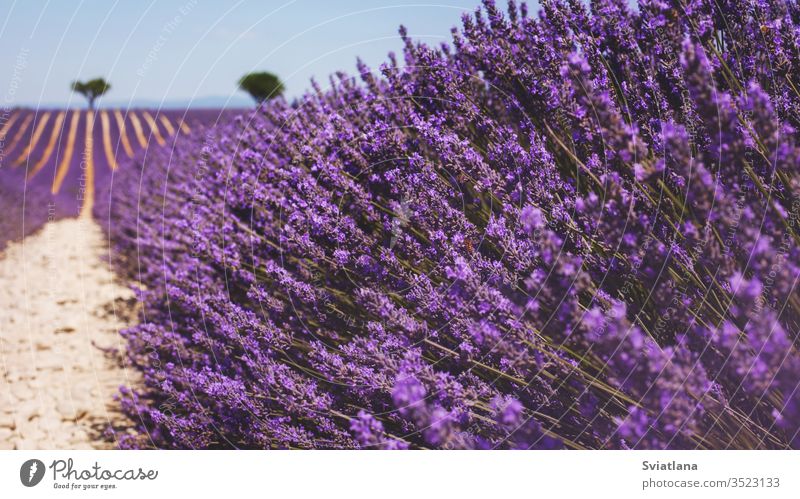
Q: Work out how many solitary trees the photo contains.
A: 2